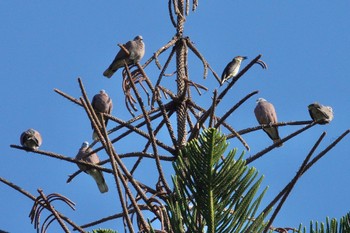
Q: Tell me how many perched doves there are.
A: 6